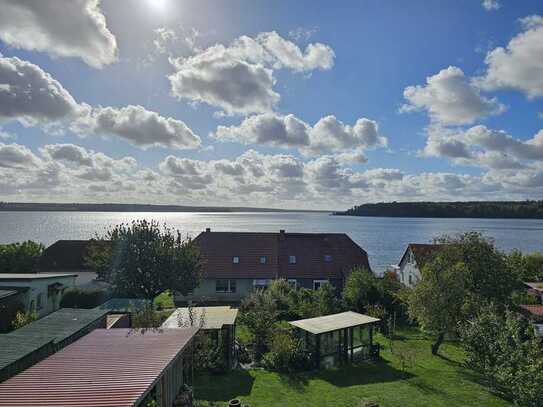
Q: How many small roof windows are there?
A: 4